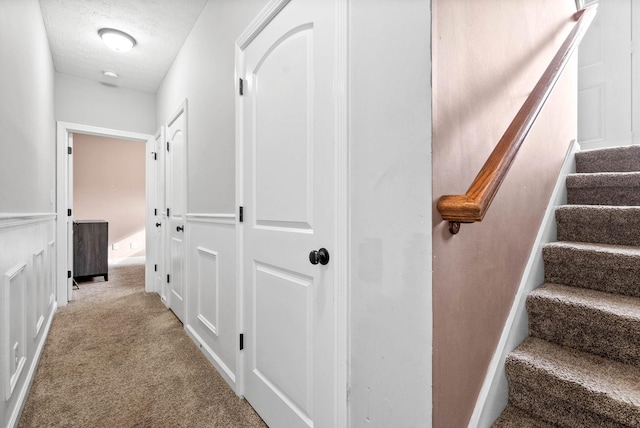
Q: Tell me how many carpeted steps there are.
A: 7